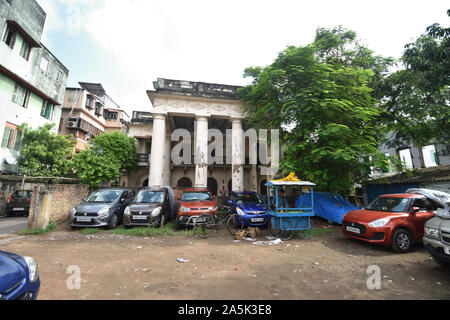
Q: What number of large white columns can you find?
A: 3